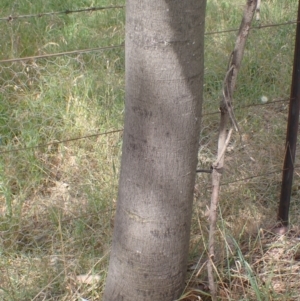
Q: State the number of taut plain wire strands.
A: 3